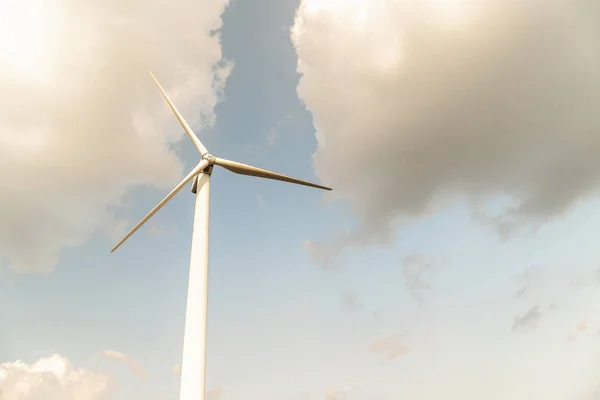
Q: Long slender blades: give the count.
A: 3